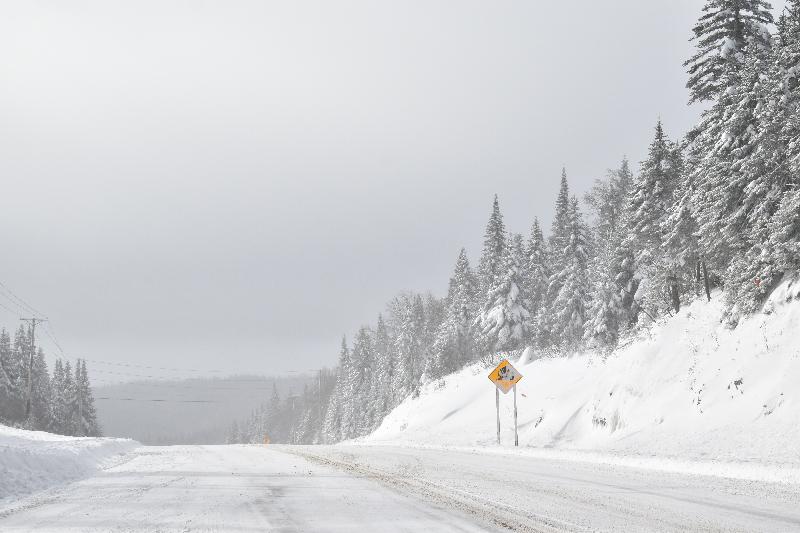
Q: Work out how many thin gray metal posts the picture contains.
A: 2